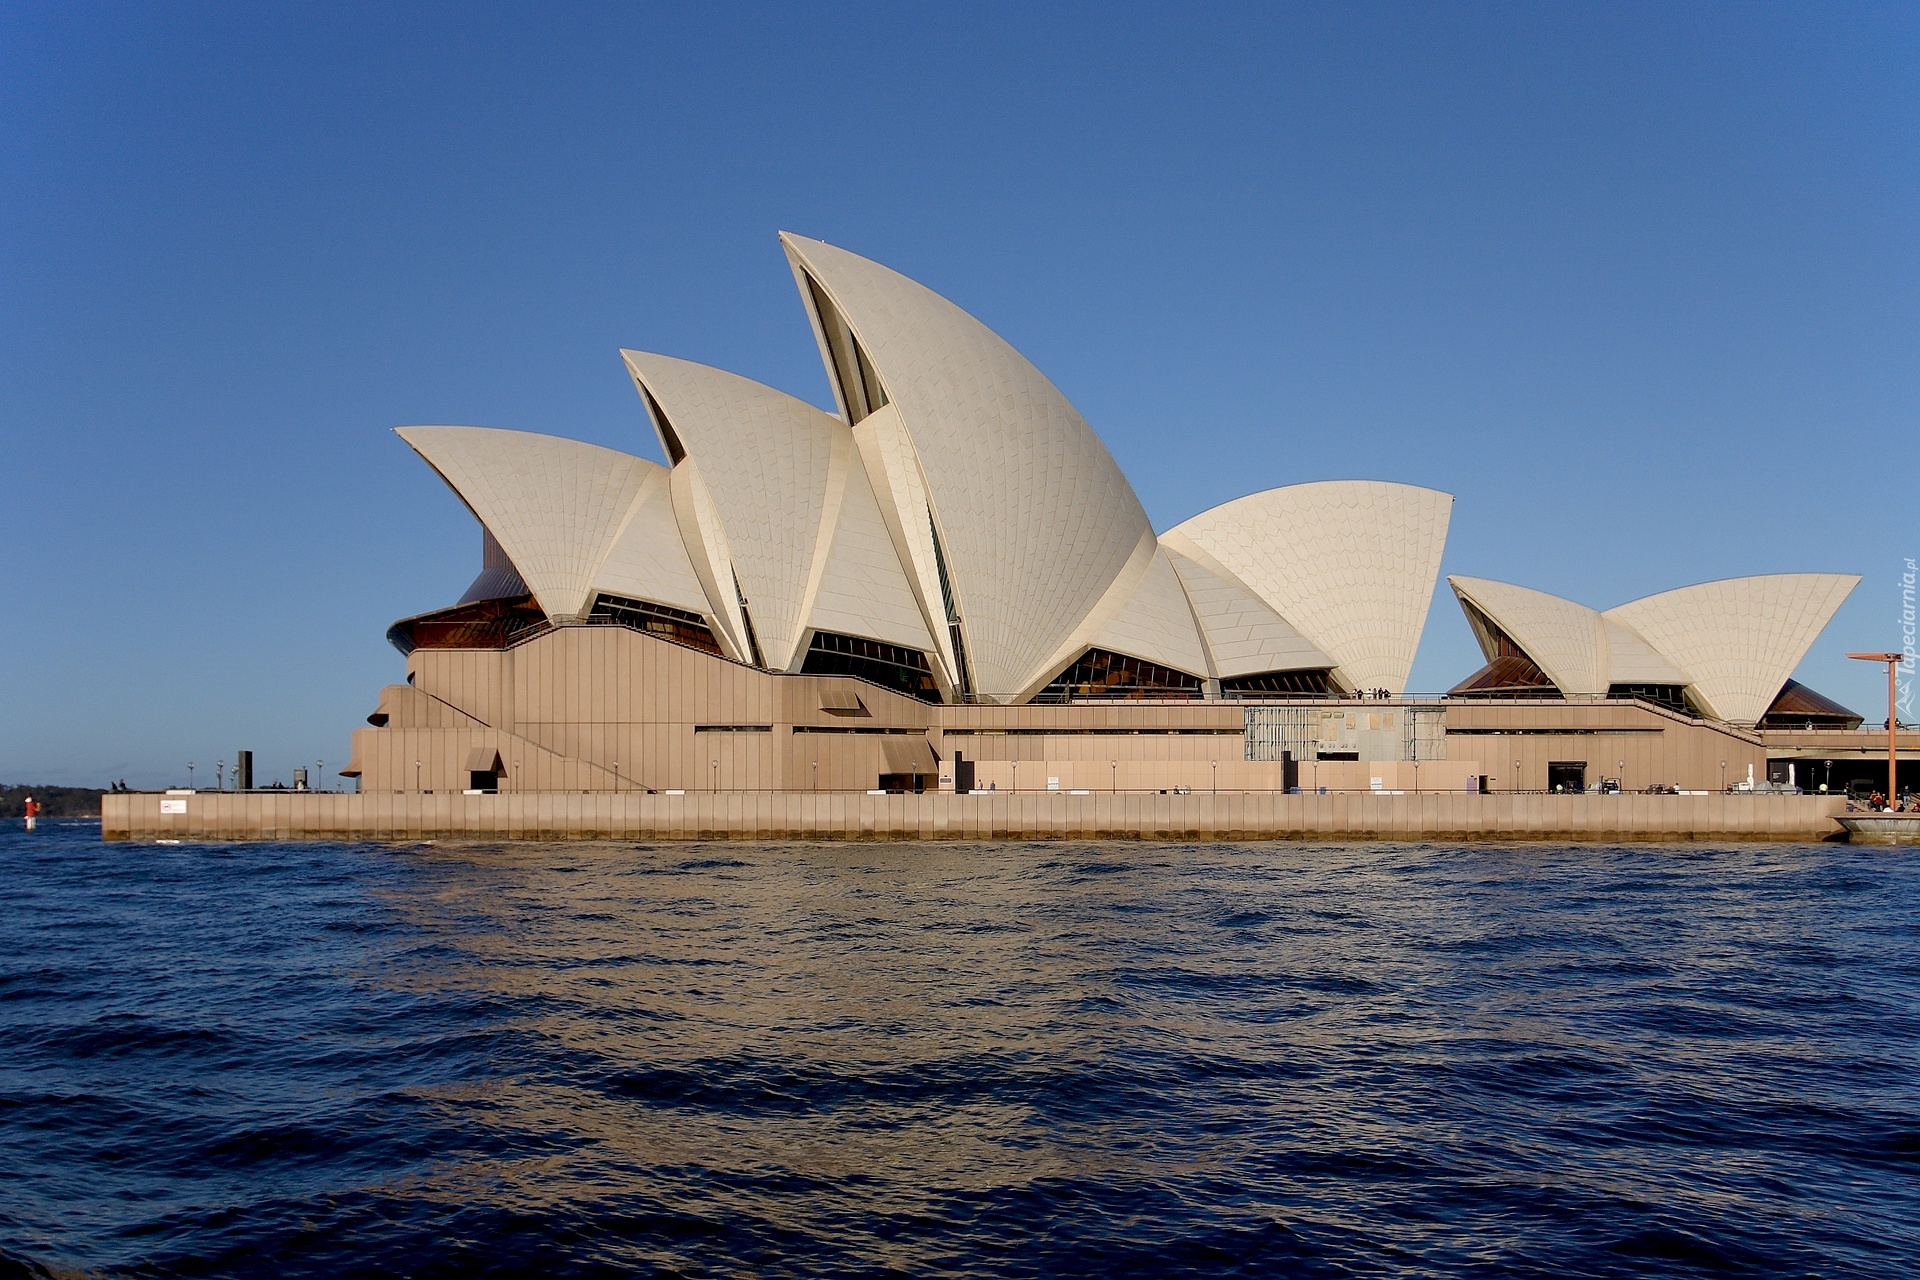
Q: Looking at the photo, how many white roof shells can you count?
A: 6